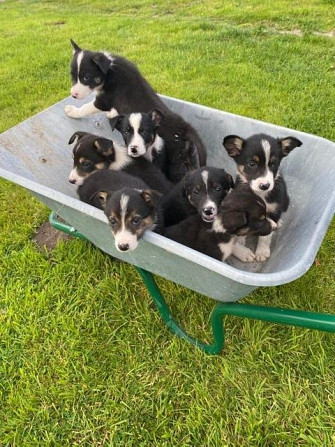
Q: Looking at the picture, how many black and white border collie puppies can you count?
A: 7